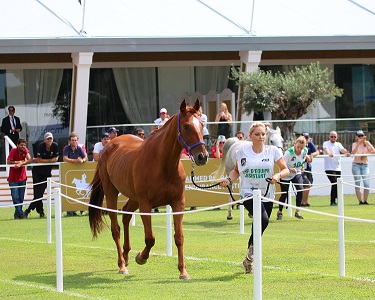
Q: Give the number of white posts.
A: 8